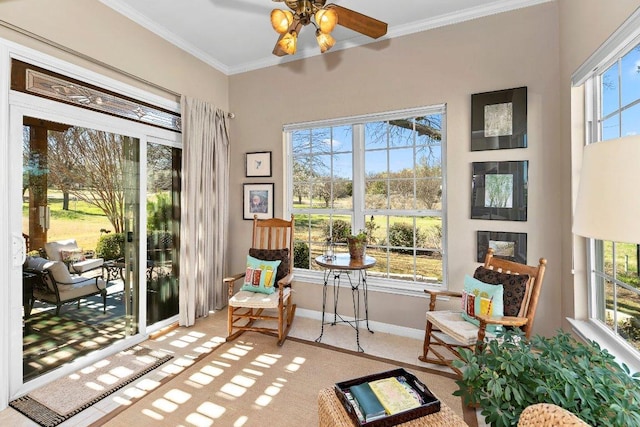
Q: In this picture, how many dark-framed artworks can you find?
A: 5